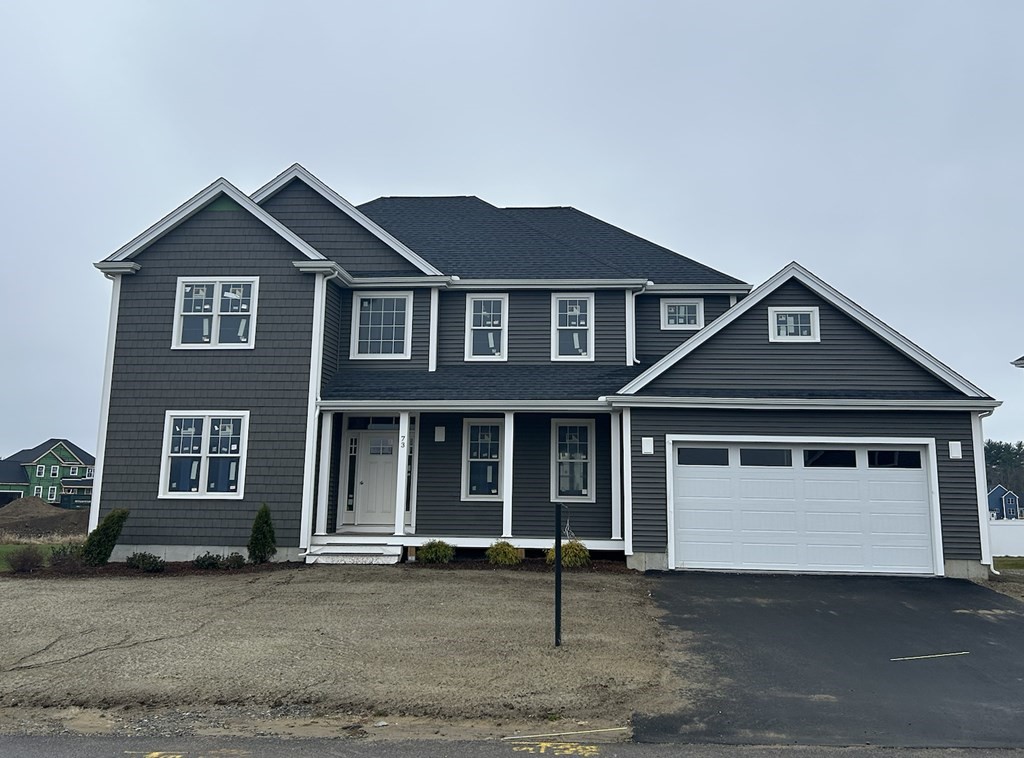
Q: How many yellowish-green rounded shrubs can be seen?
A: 3